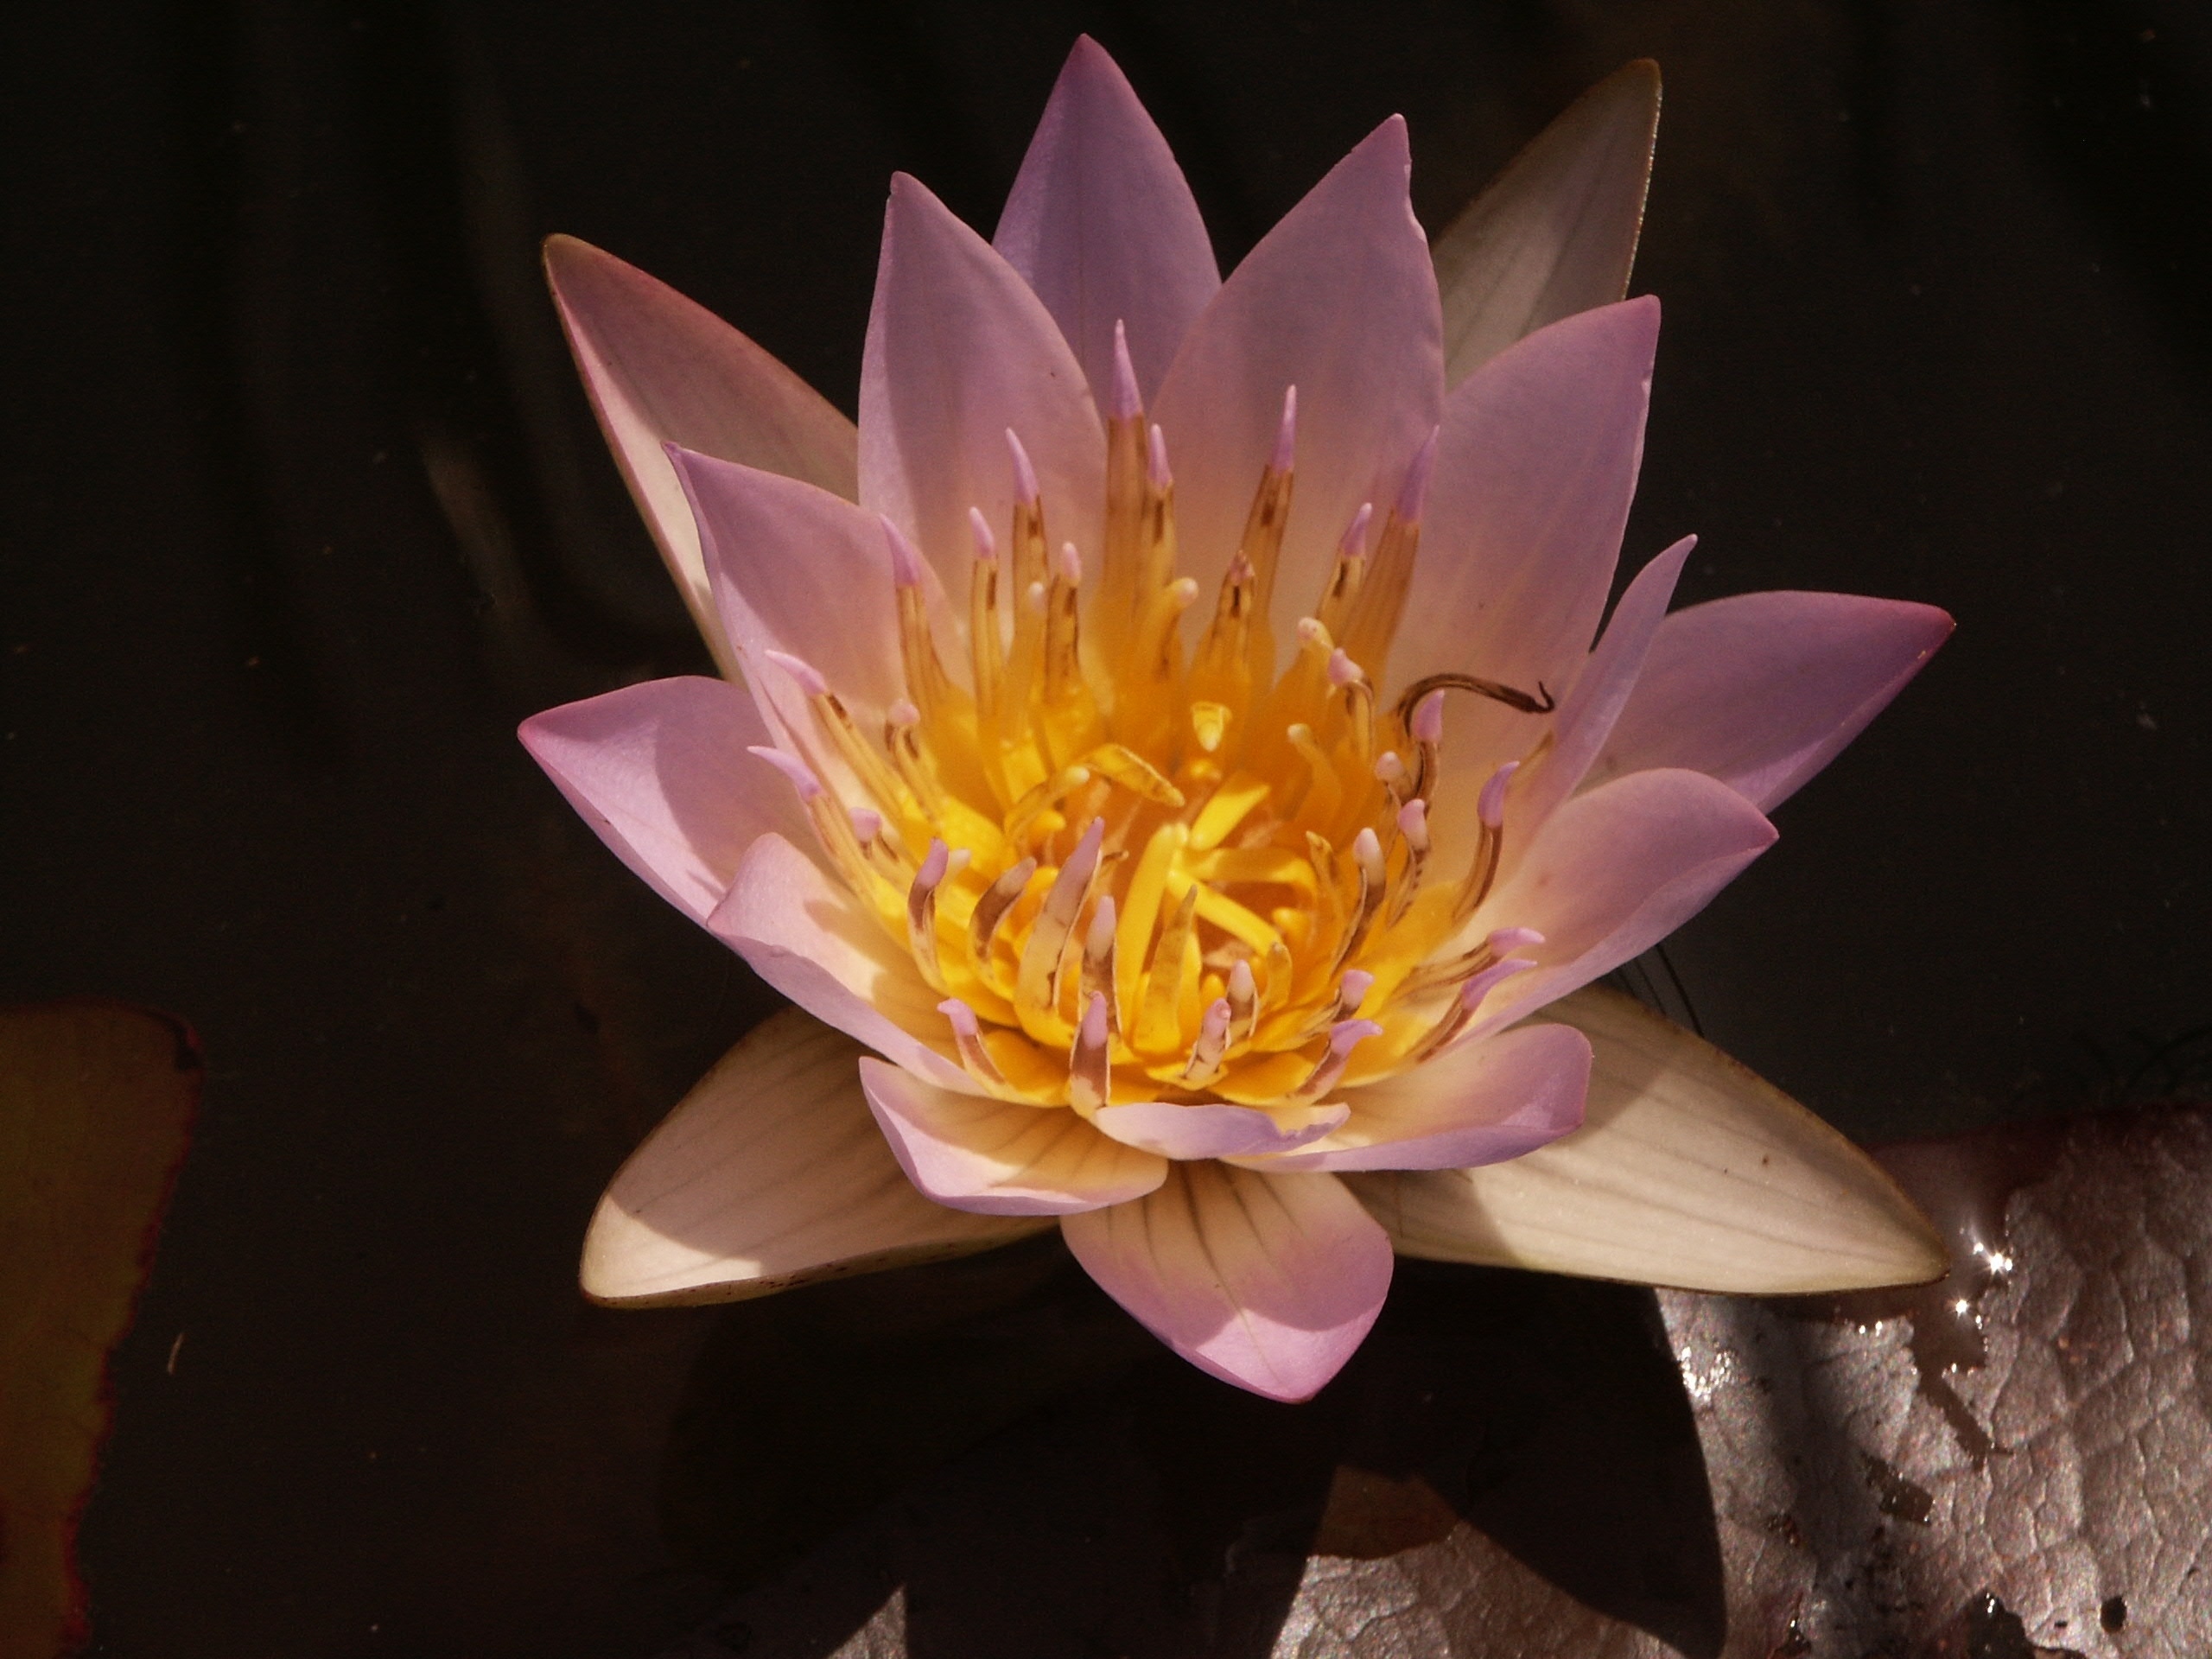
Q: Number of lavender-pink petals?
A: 14